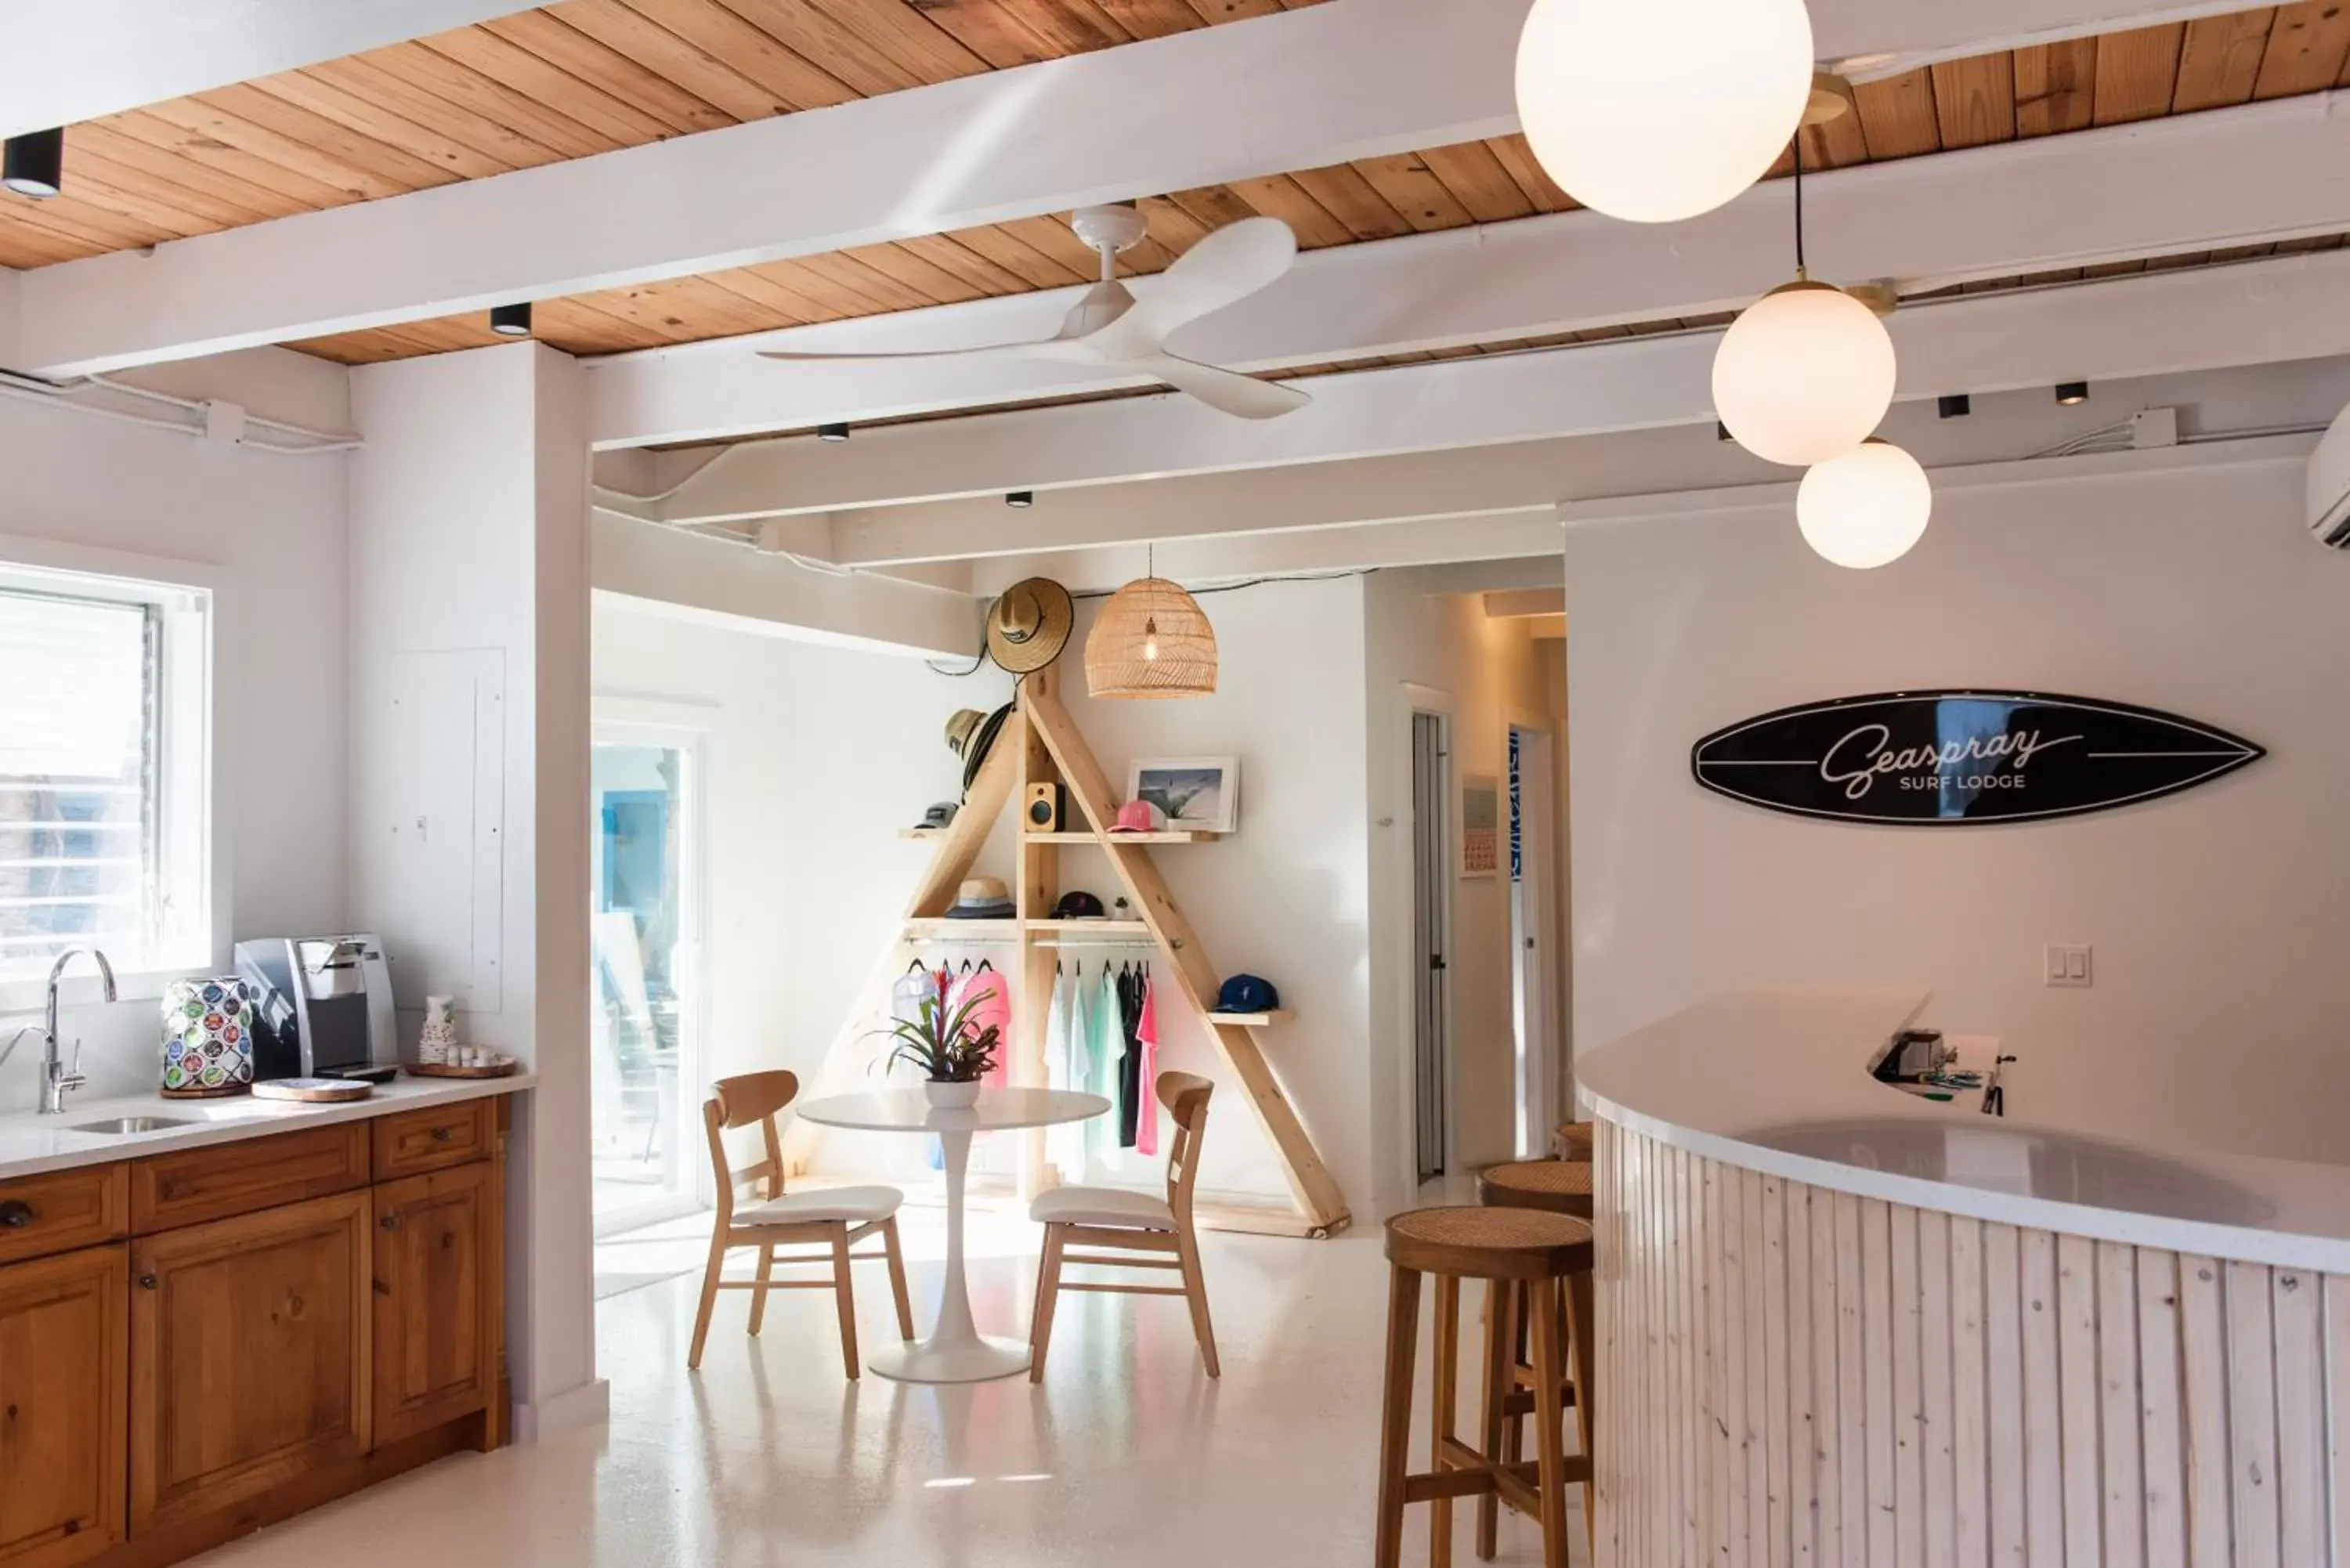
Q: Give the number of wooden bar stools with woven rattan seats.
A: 3